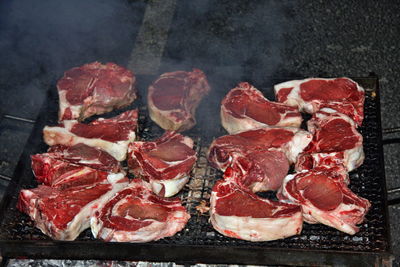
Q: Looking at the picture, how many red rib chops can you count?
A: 13